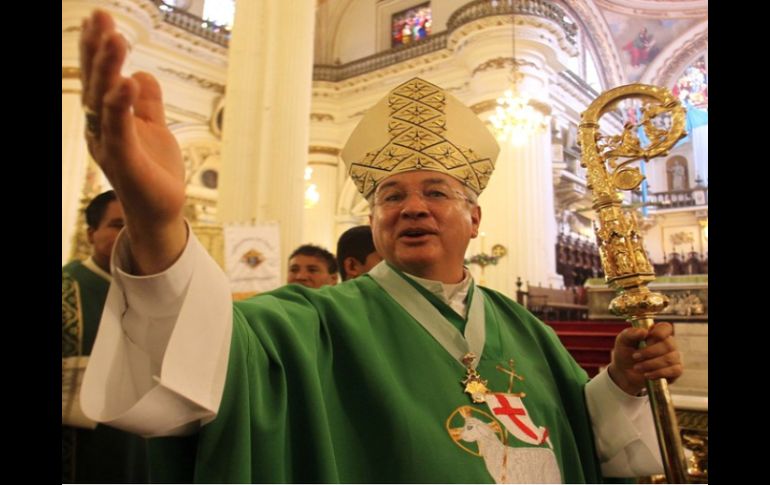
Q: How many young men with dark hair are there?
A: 3